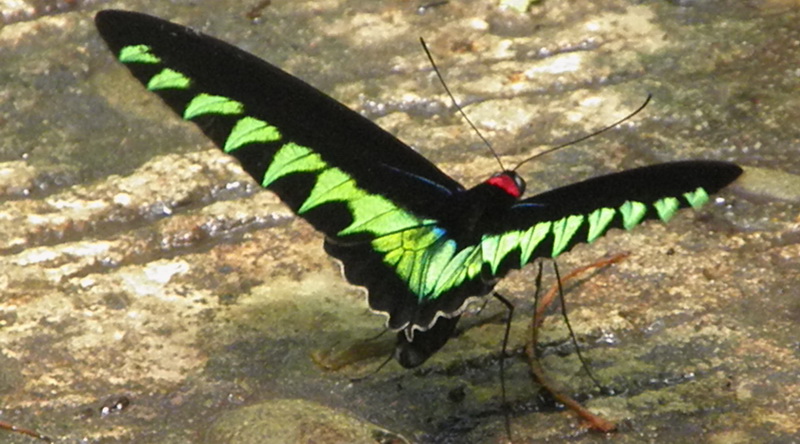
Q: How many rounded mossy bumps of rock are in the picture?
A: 1